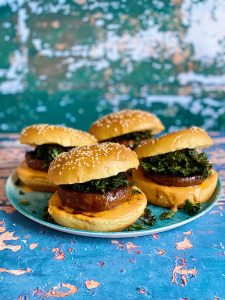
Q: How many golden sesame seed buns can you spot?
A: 4